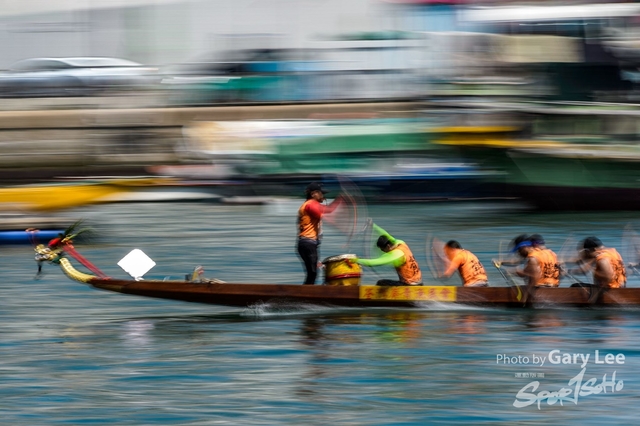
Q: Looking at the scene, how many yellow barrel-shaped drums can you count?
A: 1